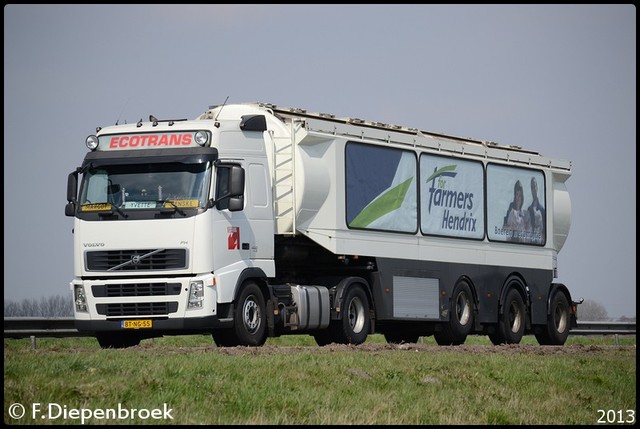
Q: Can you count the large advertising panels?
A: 3